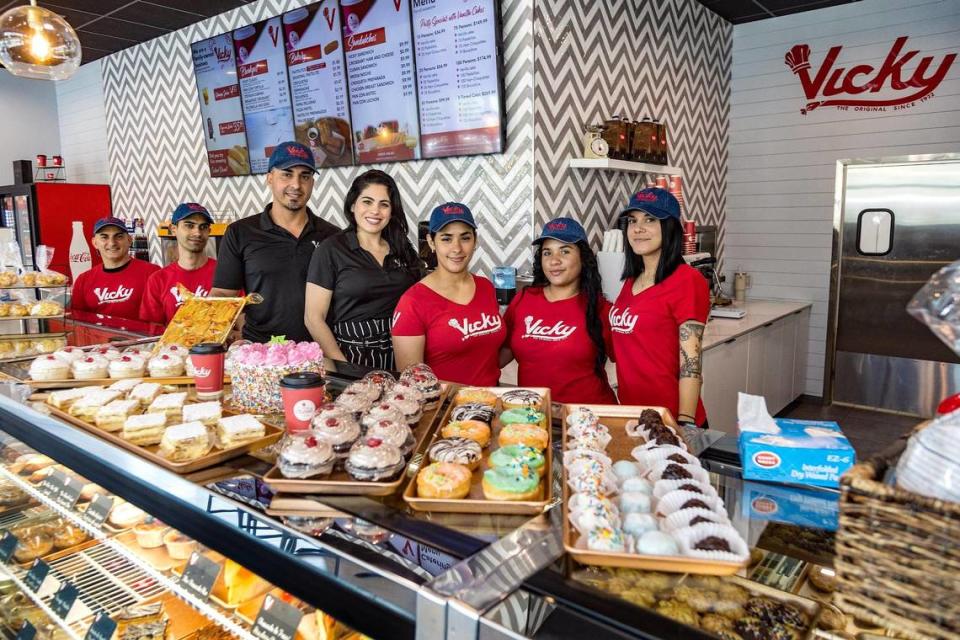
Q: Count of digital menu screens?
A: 5